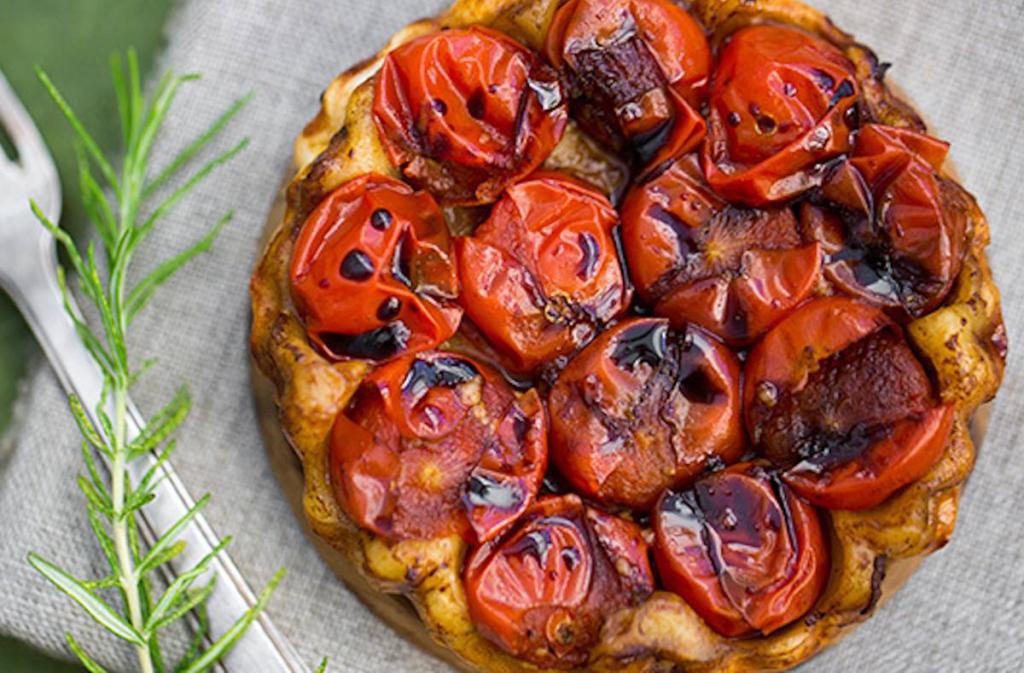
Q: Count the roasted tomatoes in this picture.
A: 12